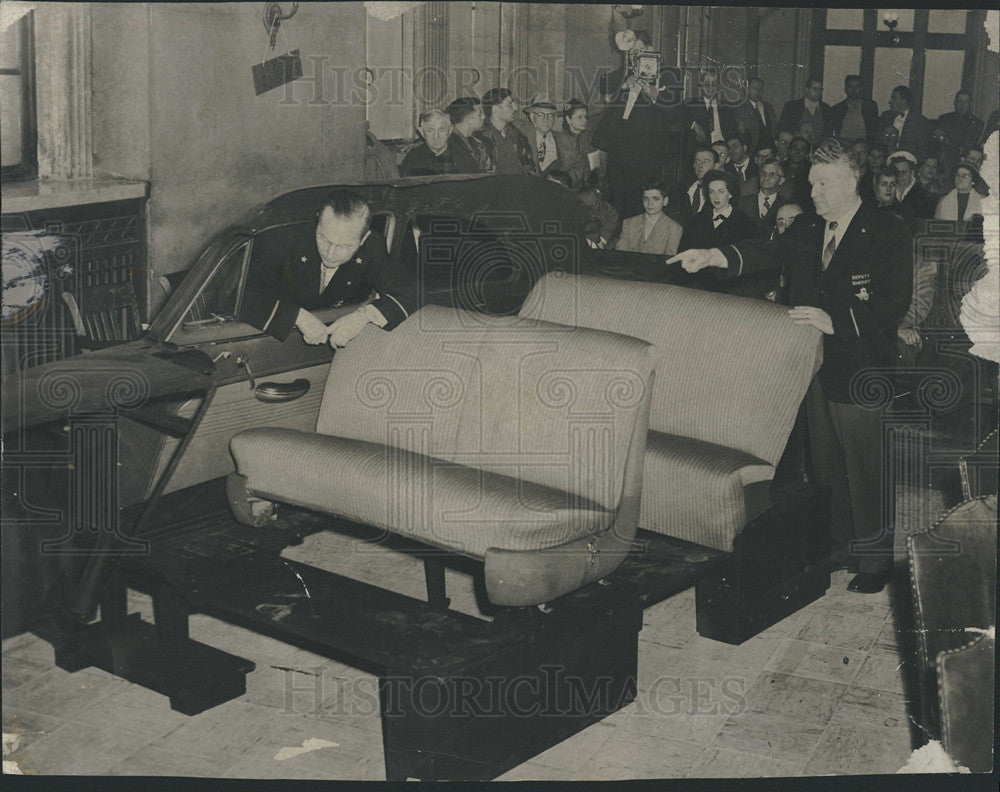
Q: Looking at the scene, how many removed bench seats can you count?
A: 2